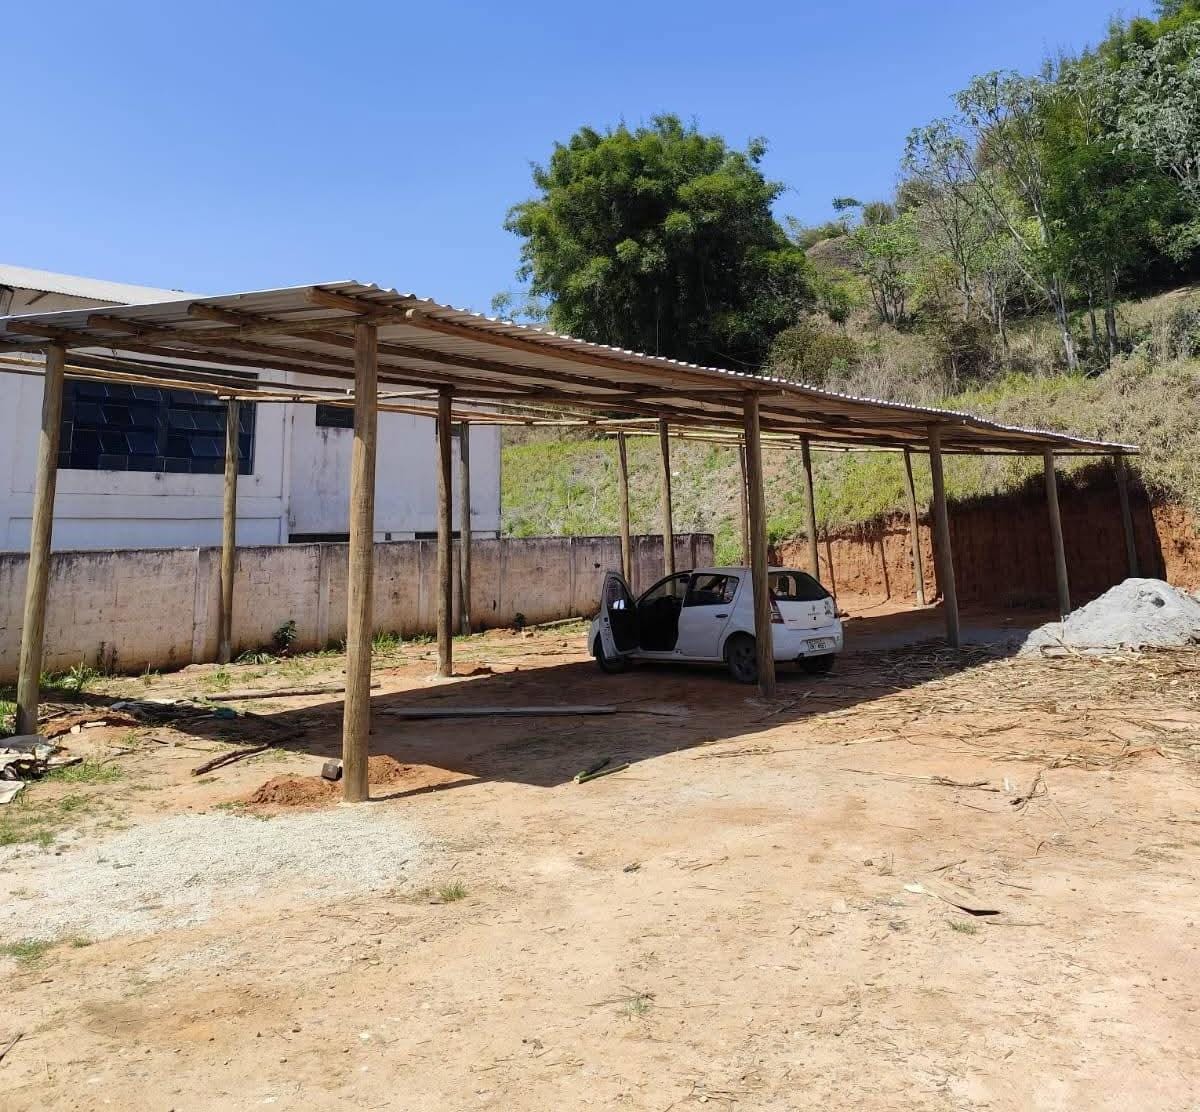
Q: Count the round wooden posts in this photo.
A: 14